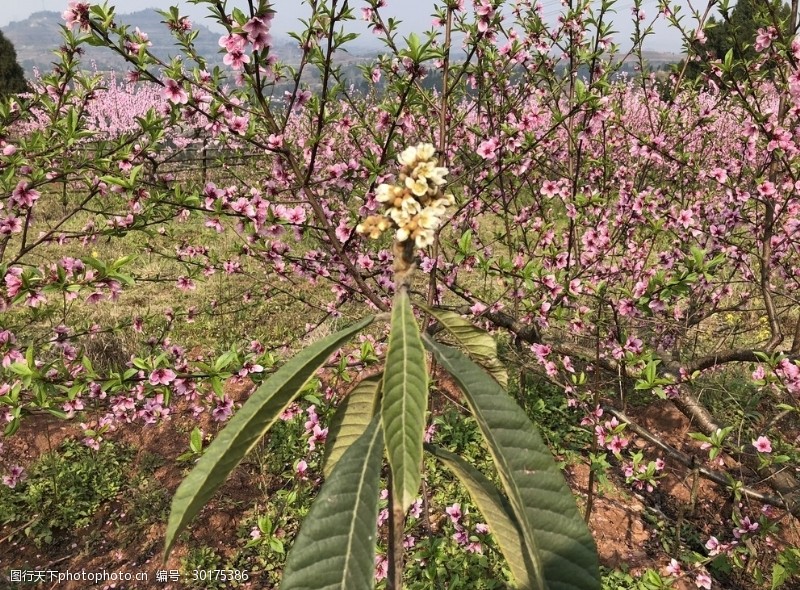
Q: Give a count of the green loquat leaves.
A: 7